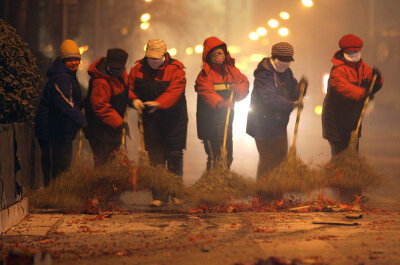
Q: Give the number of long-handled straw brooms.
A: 6